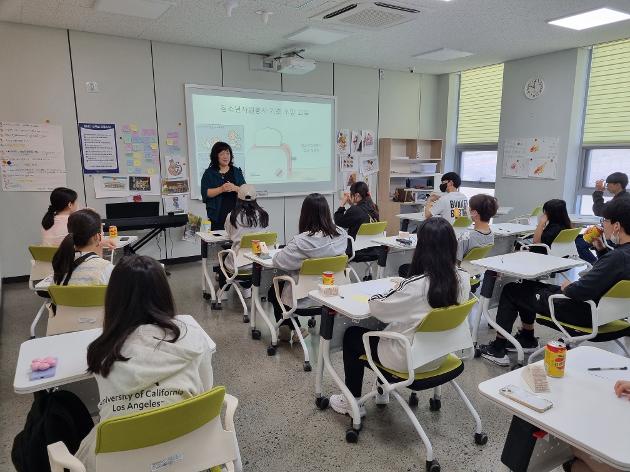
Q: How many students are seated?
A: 12